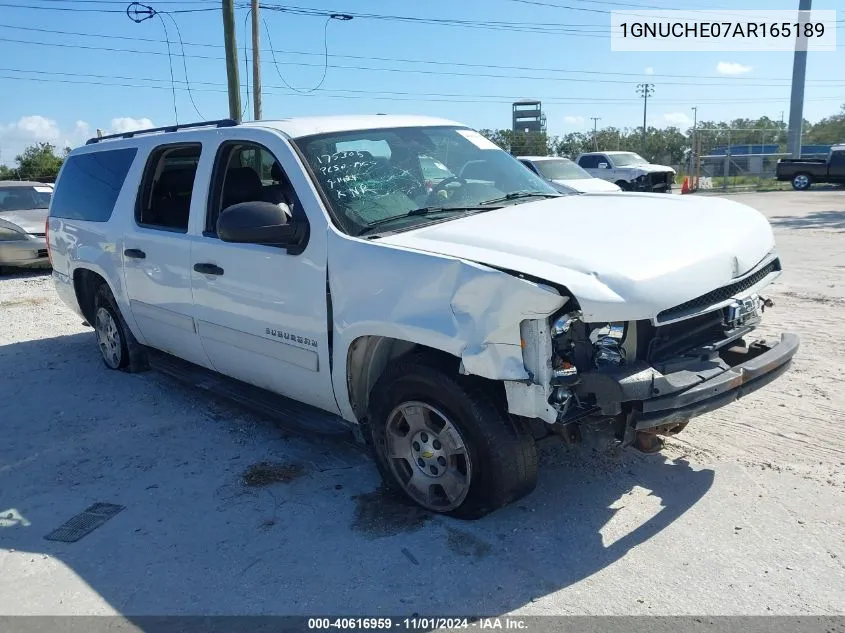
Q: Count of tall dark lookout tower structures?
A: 1